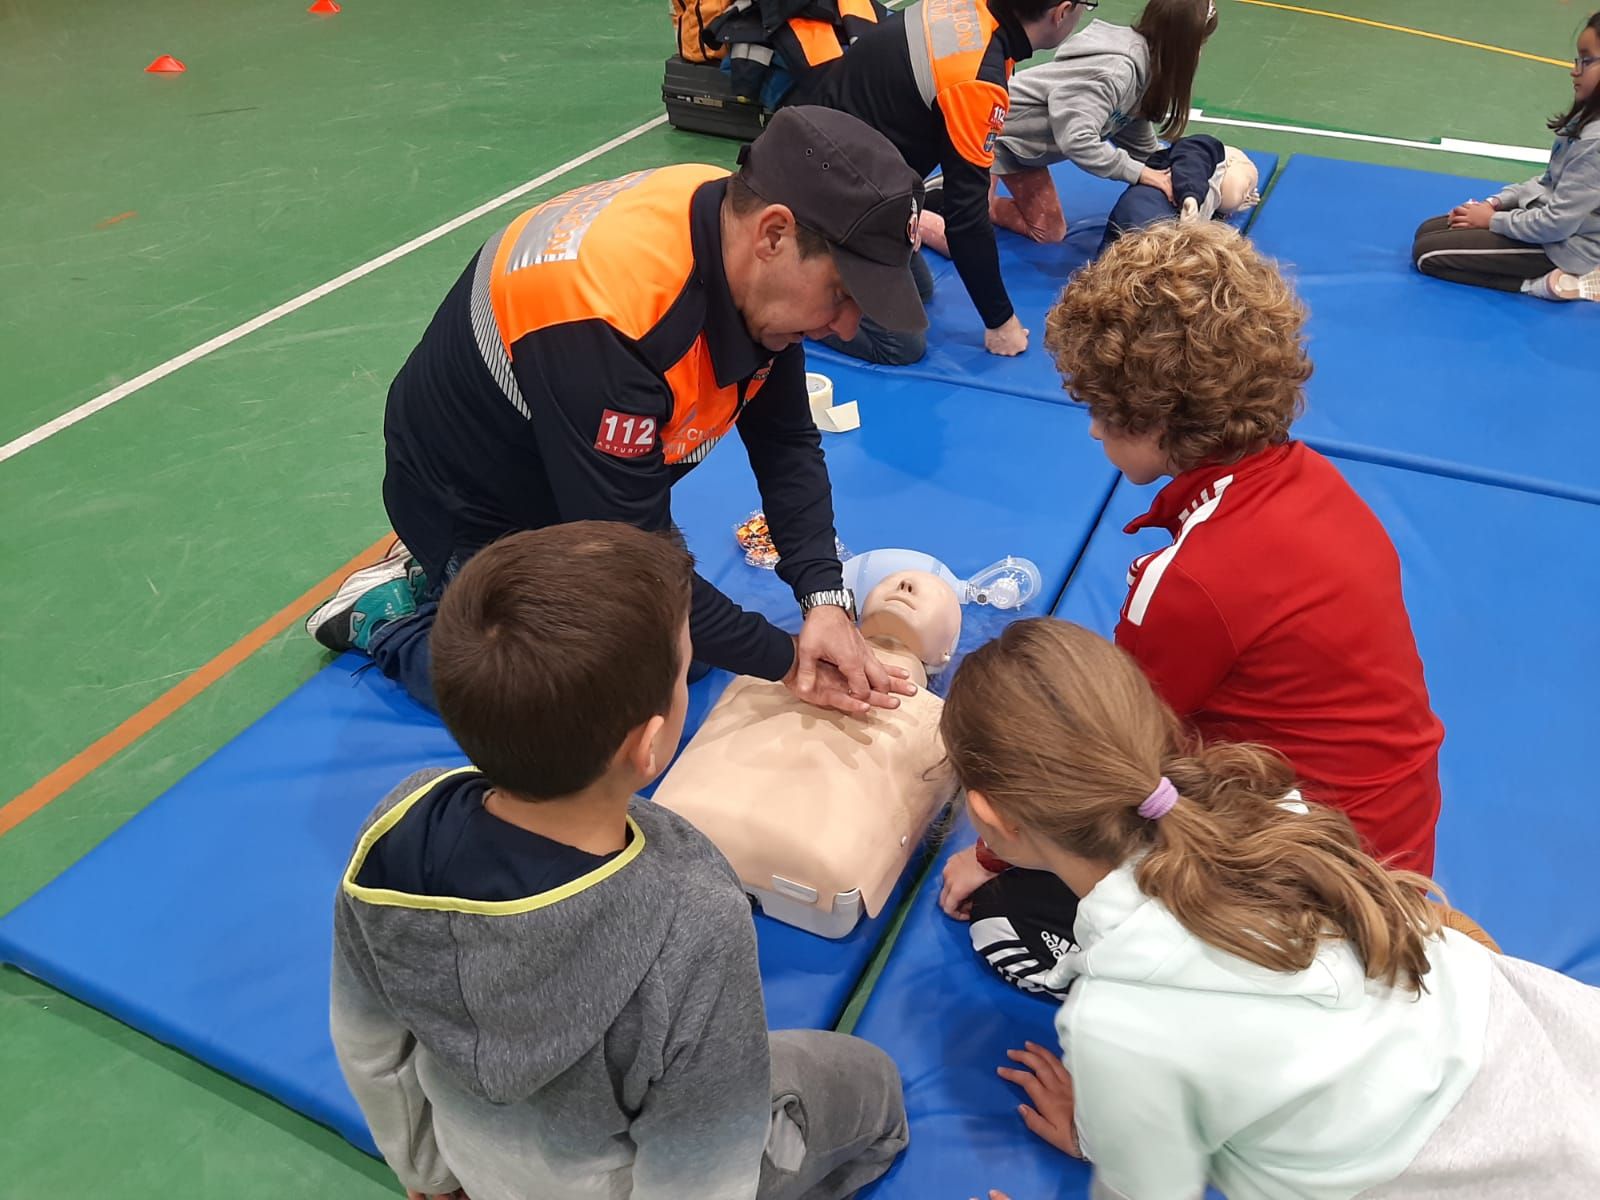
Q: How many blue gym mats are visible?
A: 4